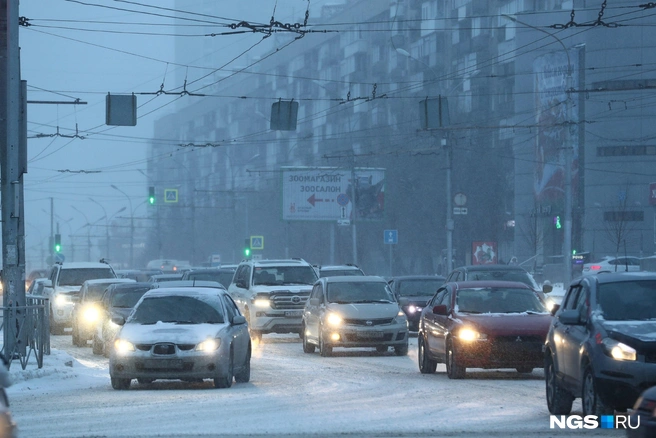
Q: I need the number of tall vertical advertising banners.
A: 1